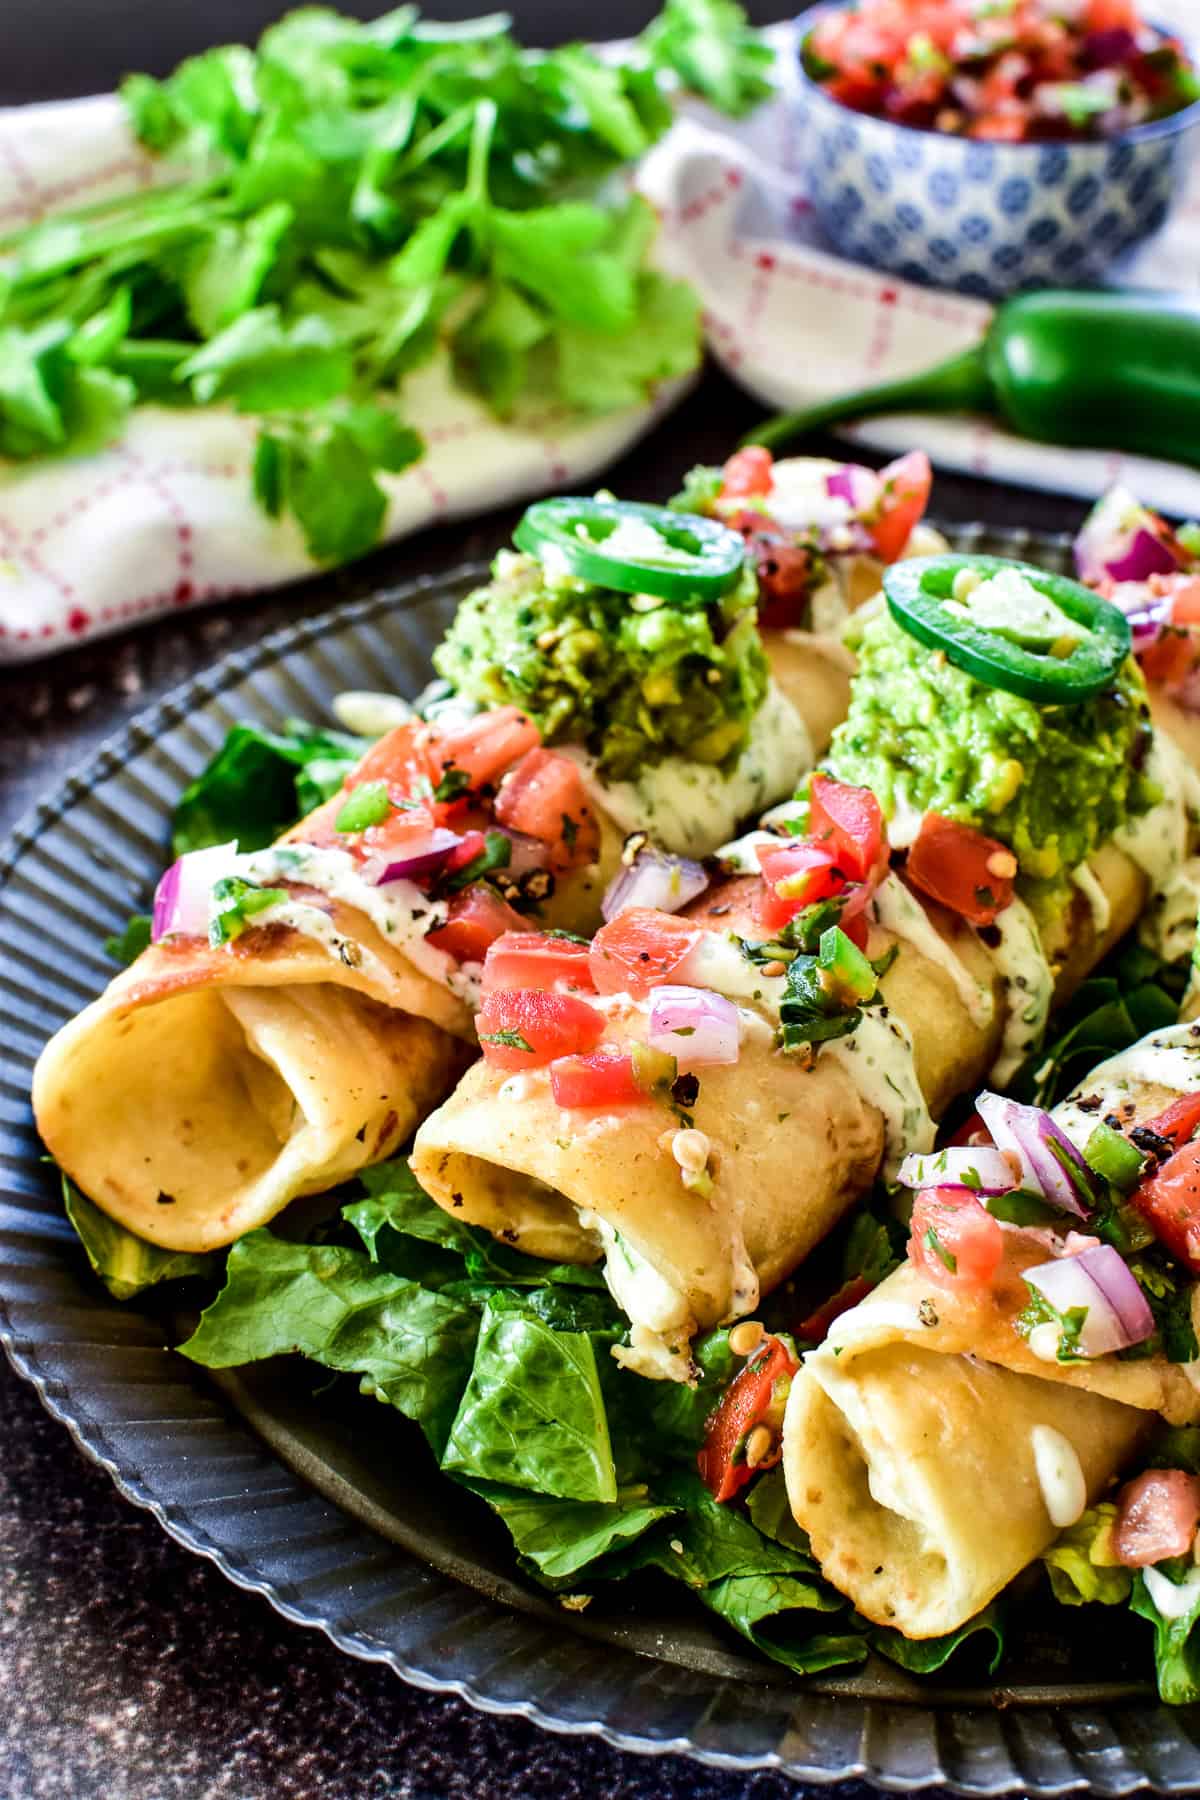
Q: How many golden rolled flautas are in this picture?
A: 3